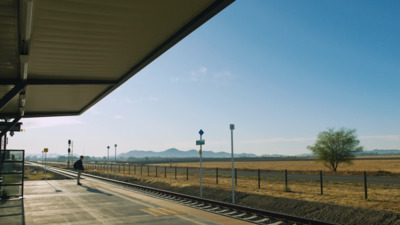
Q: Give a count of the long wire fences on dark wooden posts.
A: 1